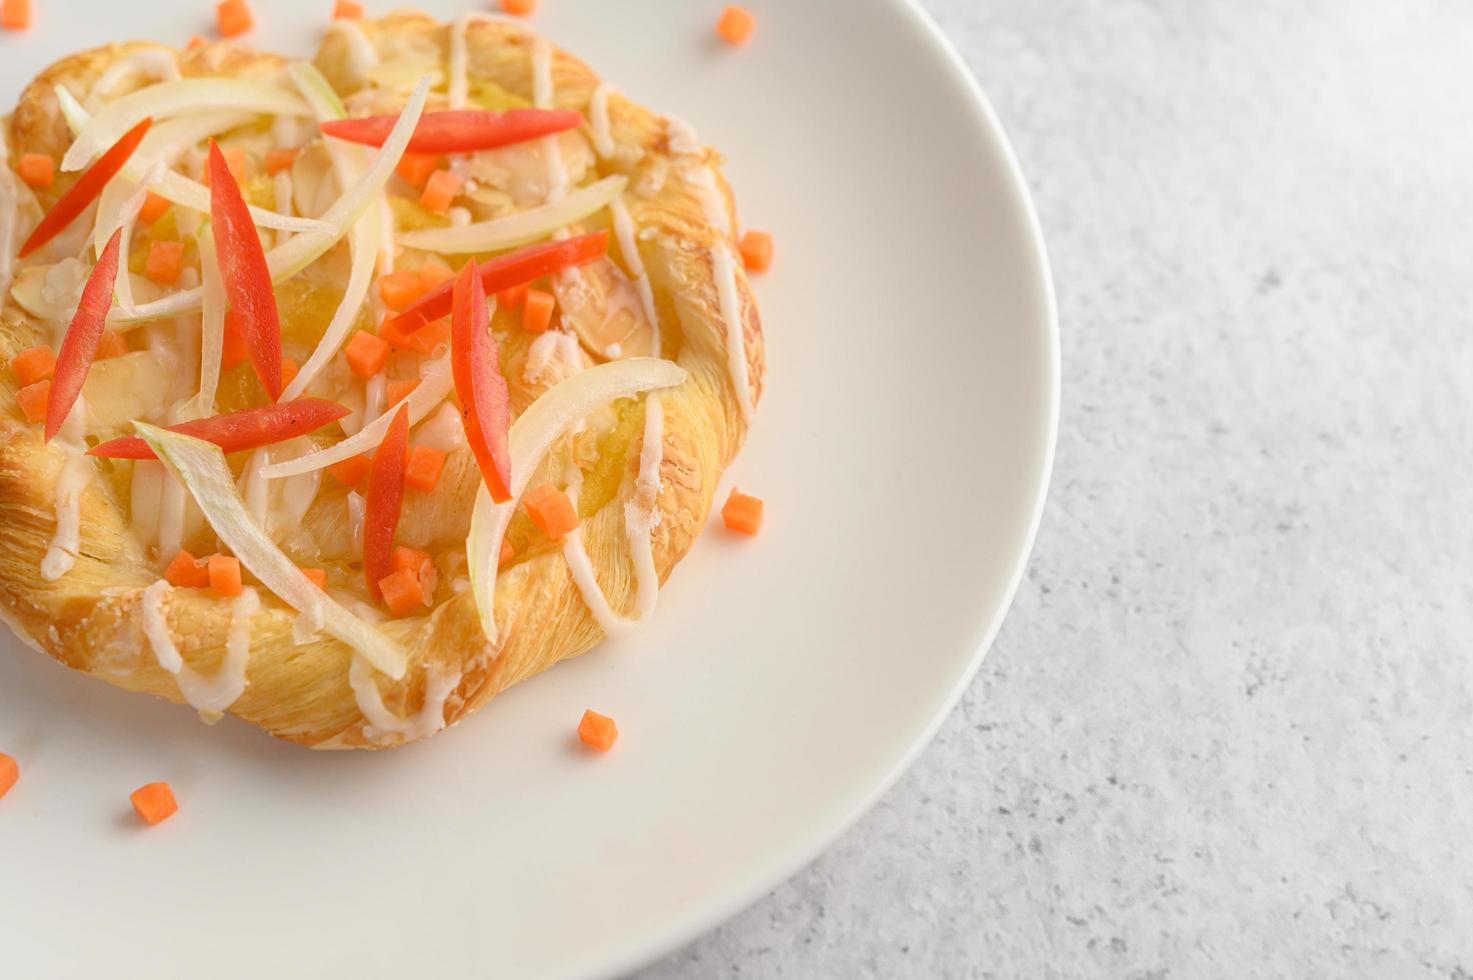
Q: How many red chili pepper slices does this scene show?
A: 8